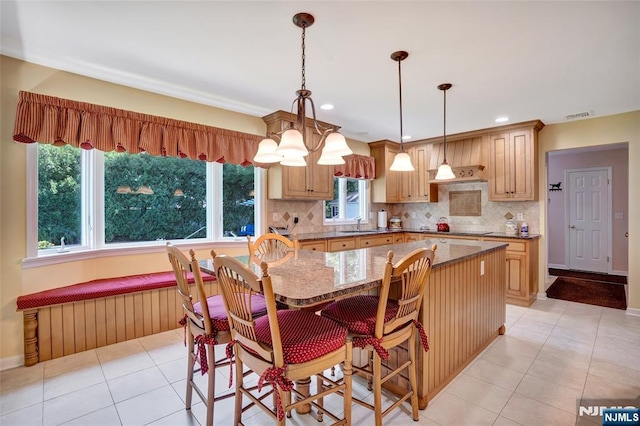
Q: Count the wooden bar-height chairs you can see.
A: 4